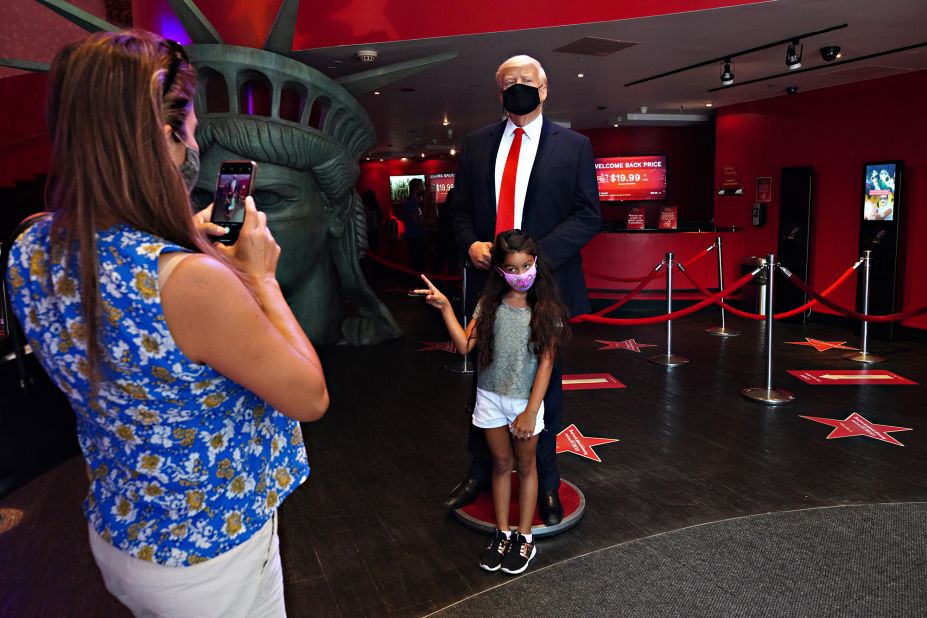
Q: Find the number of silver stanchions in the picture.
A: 5